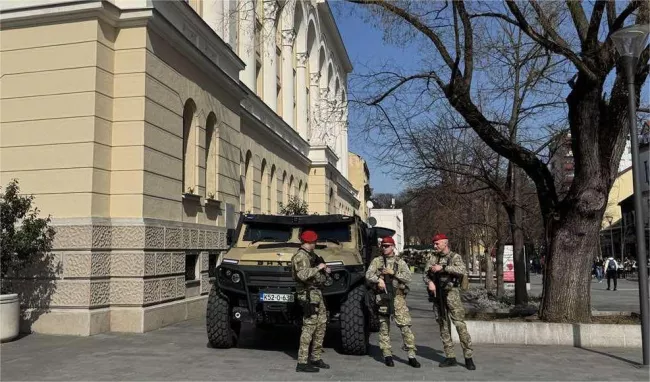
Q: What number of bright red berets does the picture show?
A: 3